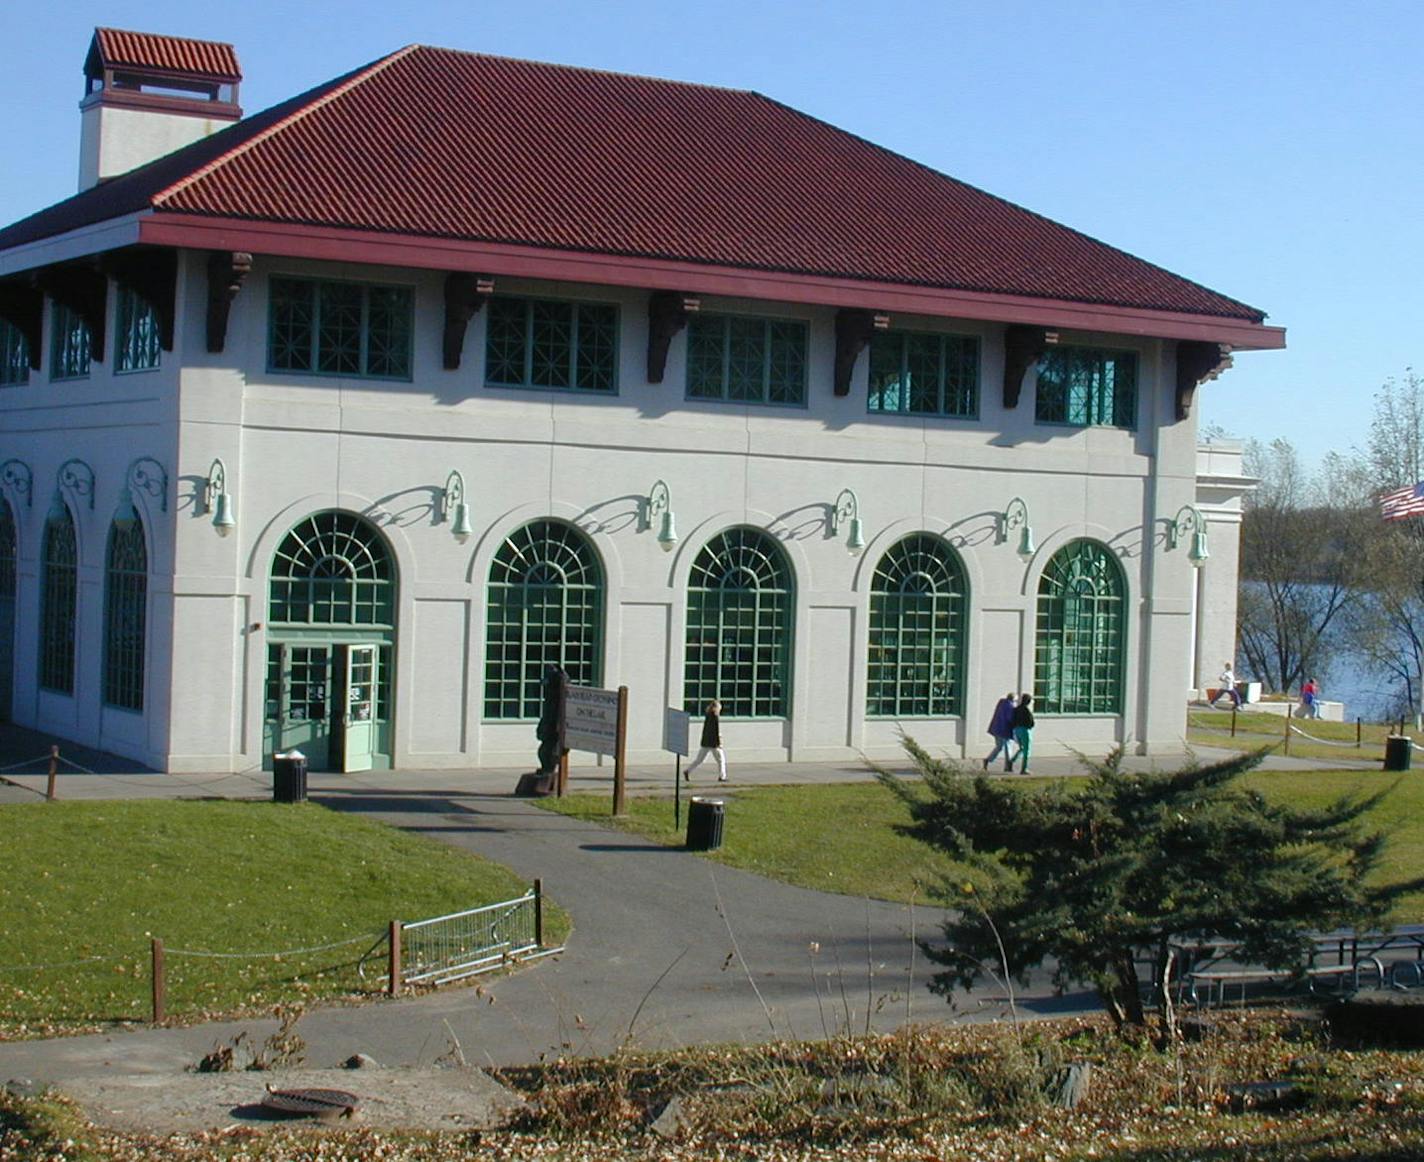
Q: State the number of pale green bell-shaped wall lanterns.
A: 9